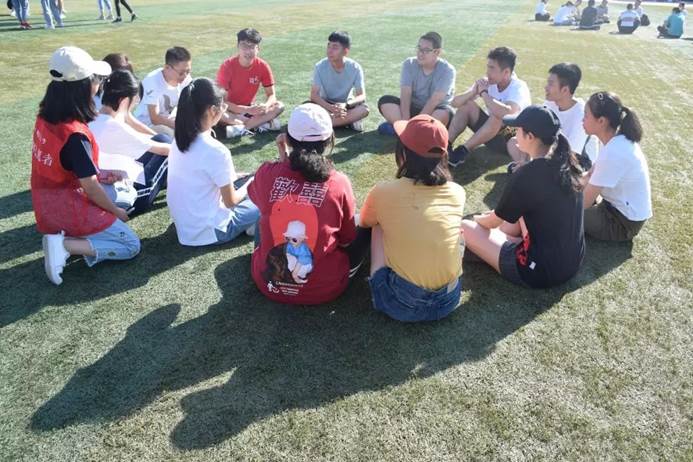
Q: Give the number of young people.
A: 14